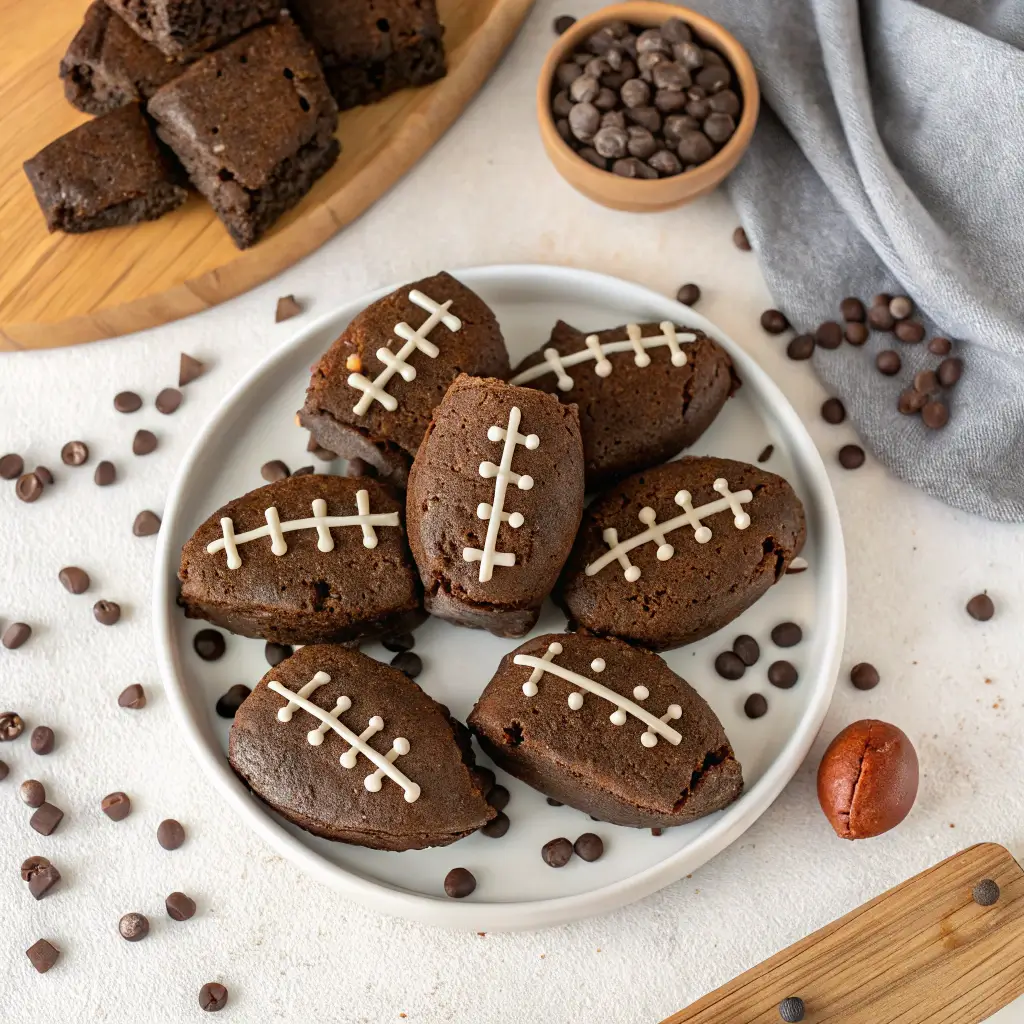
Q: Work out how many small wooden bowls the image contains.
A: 1